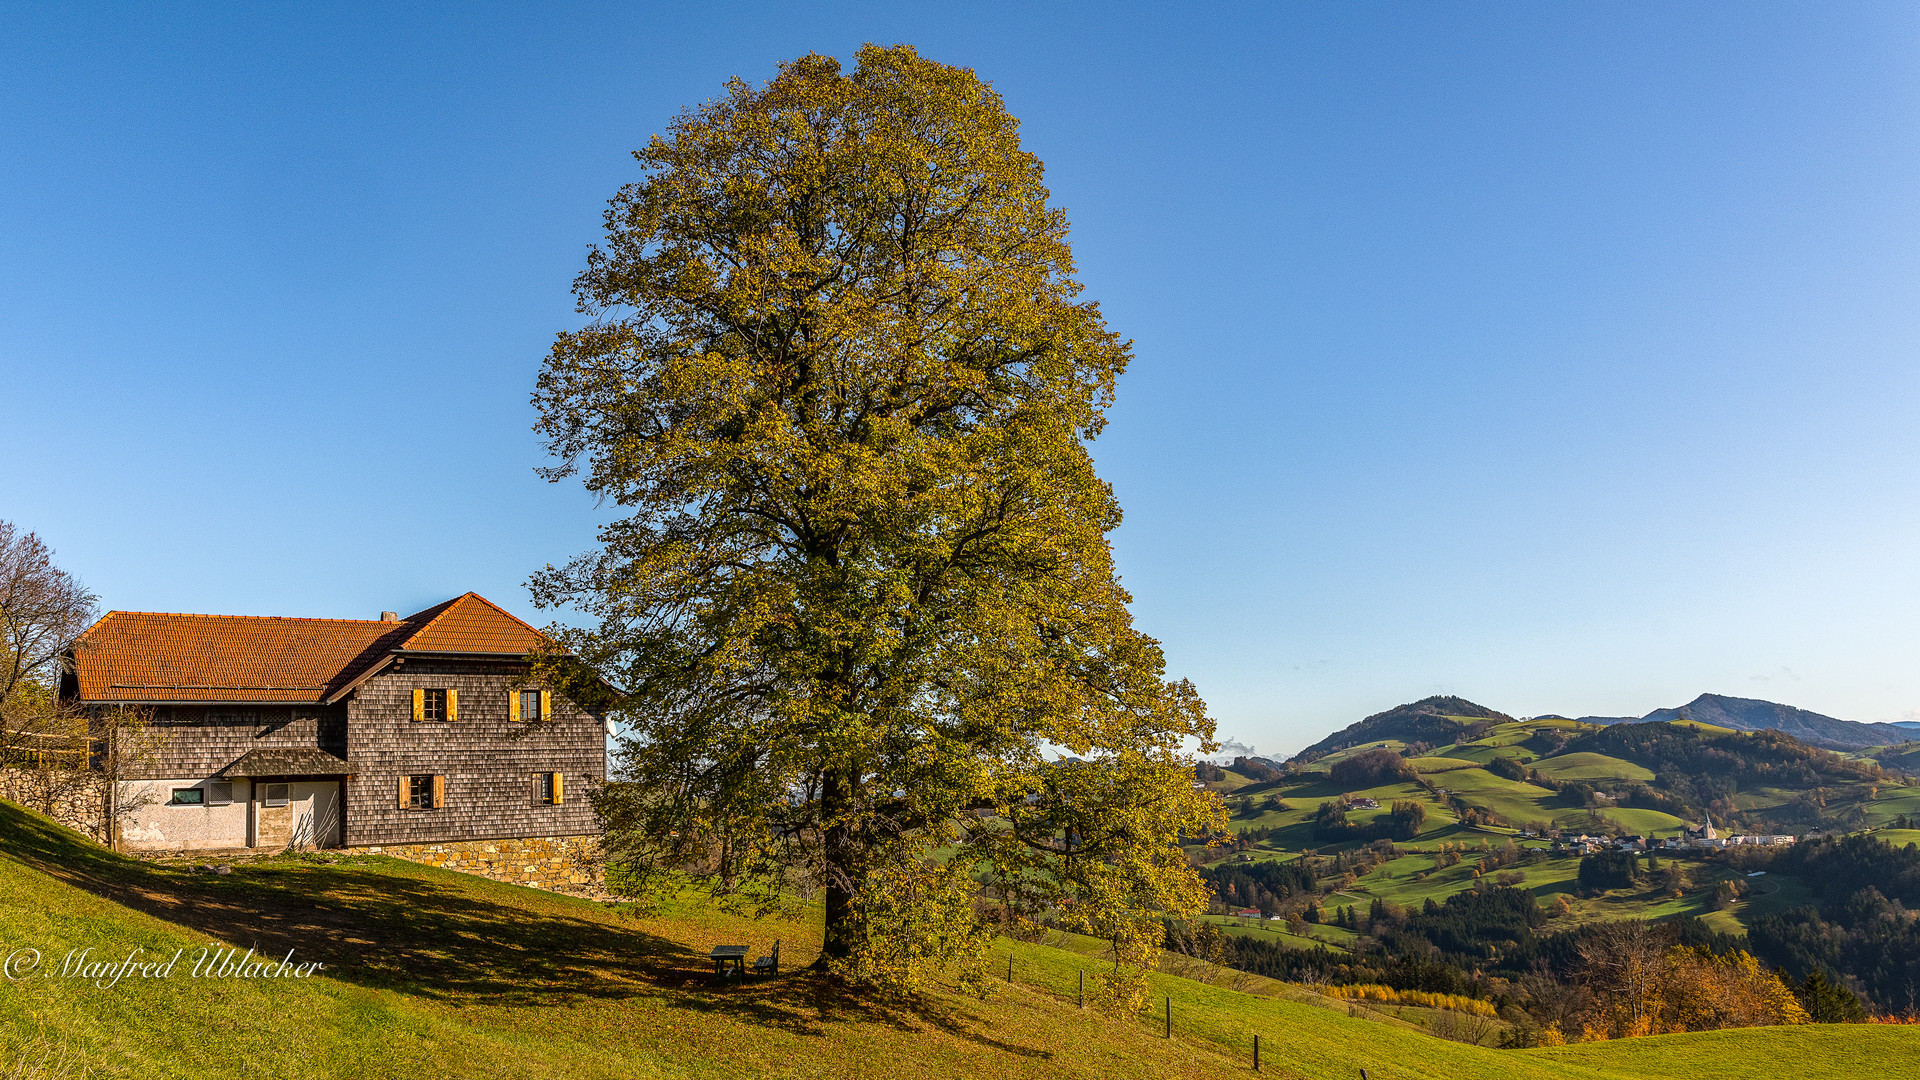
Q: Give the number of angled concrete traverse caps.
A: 0